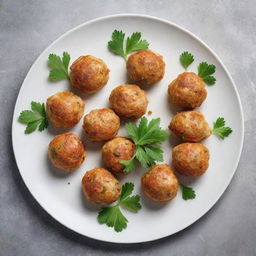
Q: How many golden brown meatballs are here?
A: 12